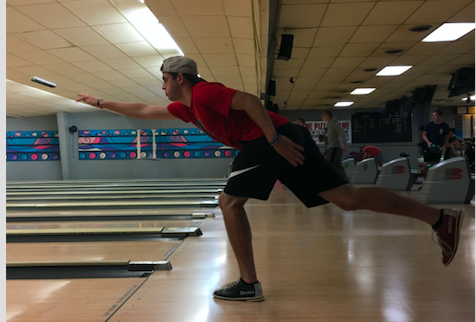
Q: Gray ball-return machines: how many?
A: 4